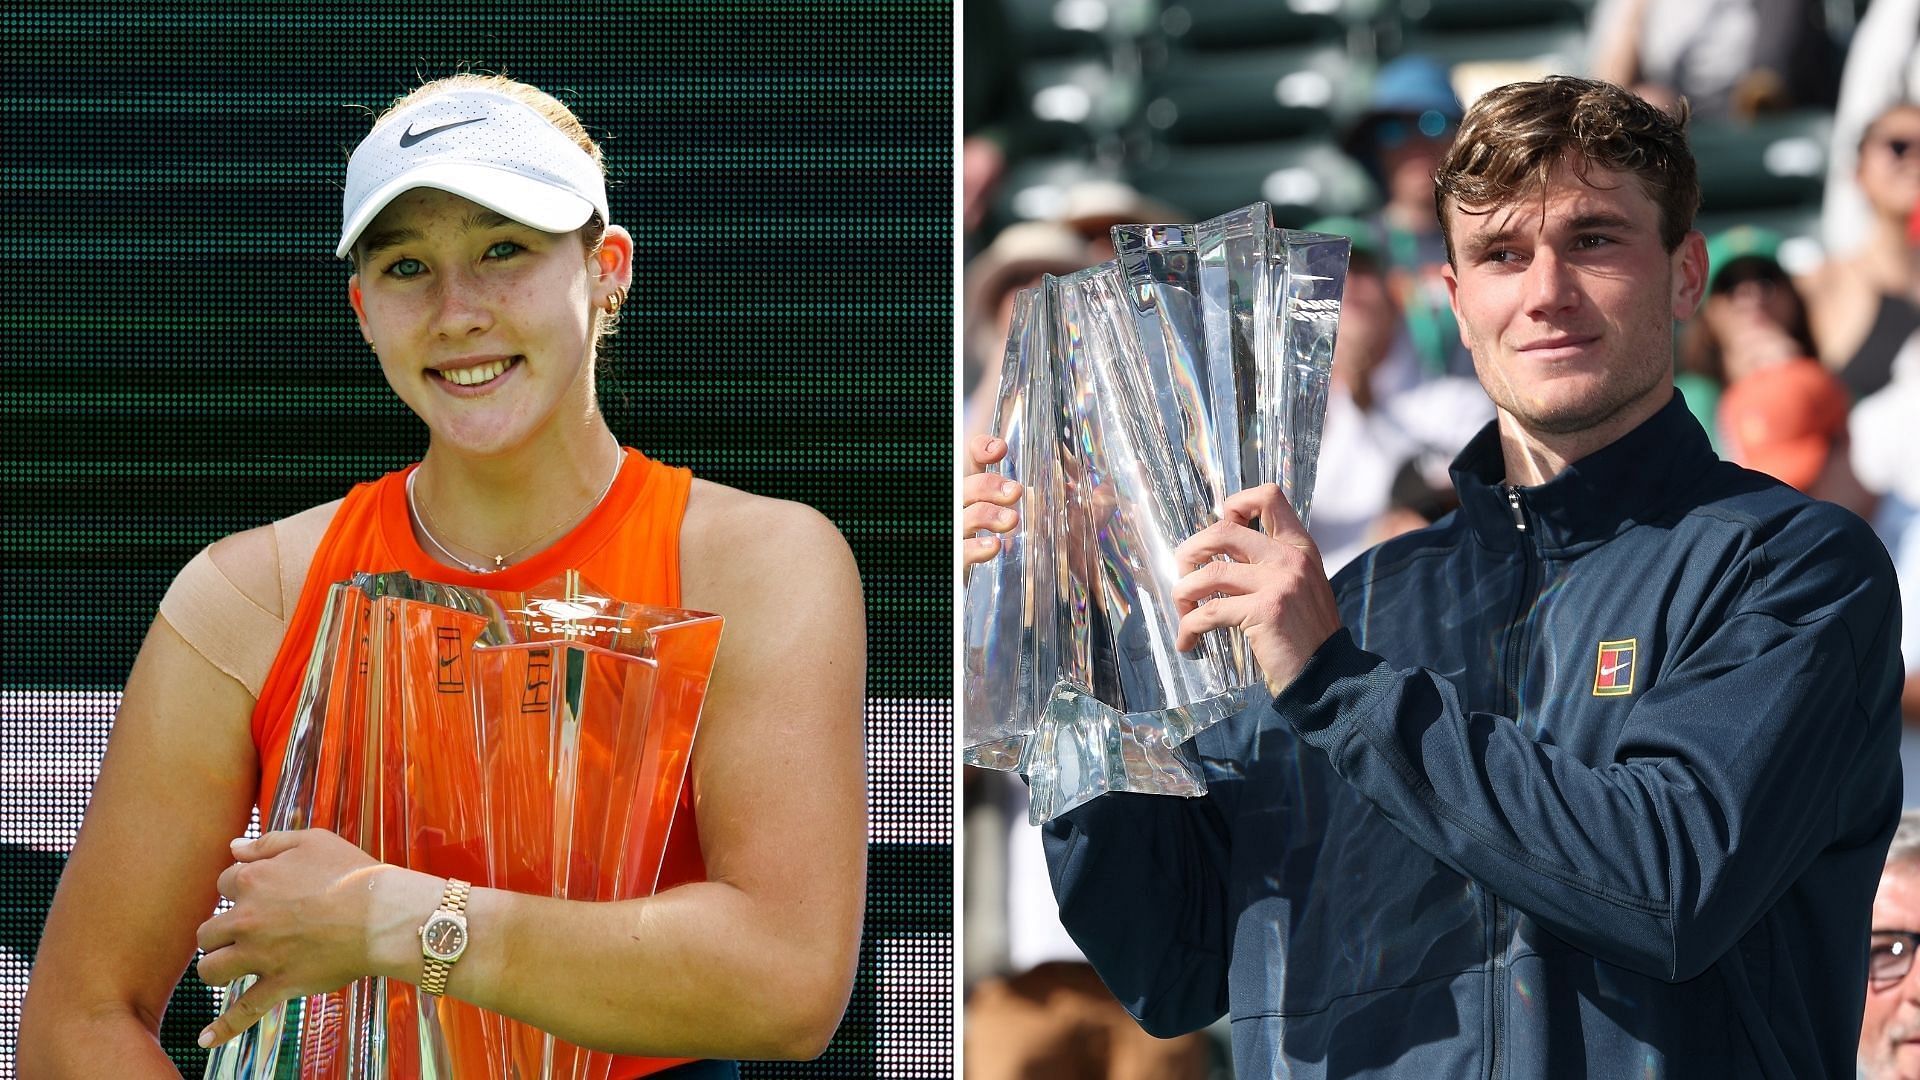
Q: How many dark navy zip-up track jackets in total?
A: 1